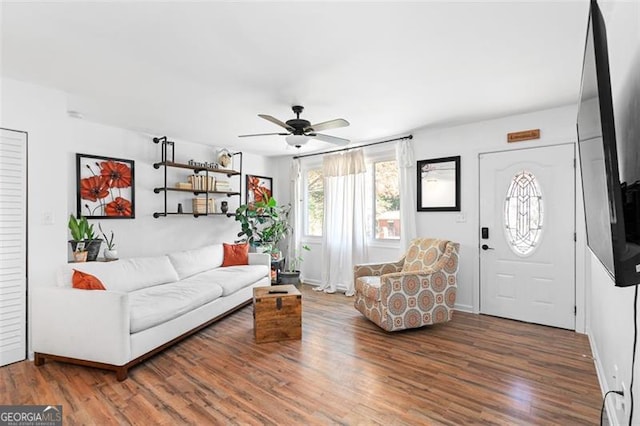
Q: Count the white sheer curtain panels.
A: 3